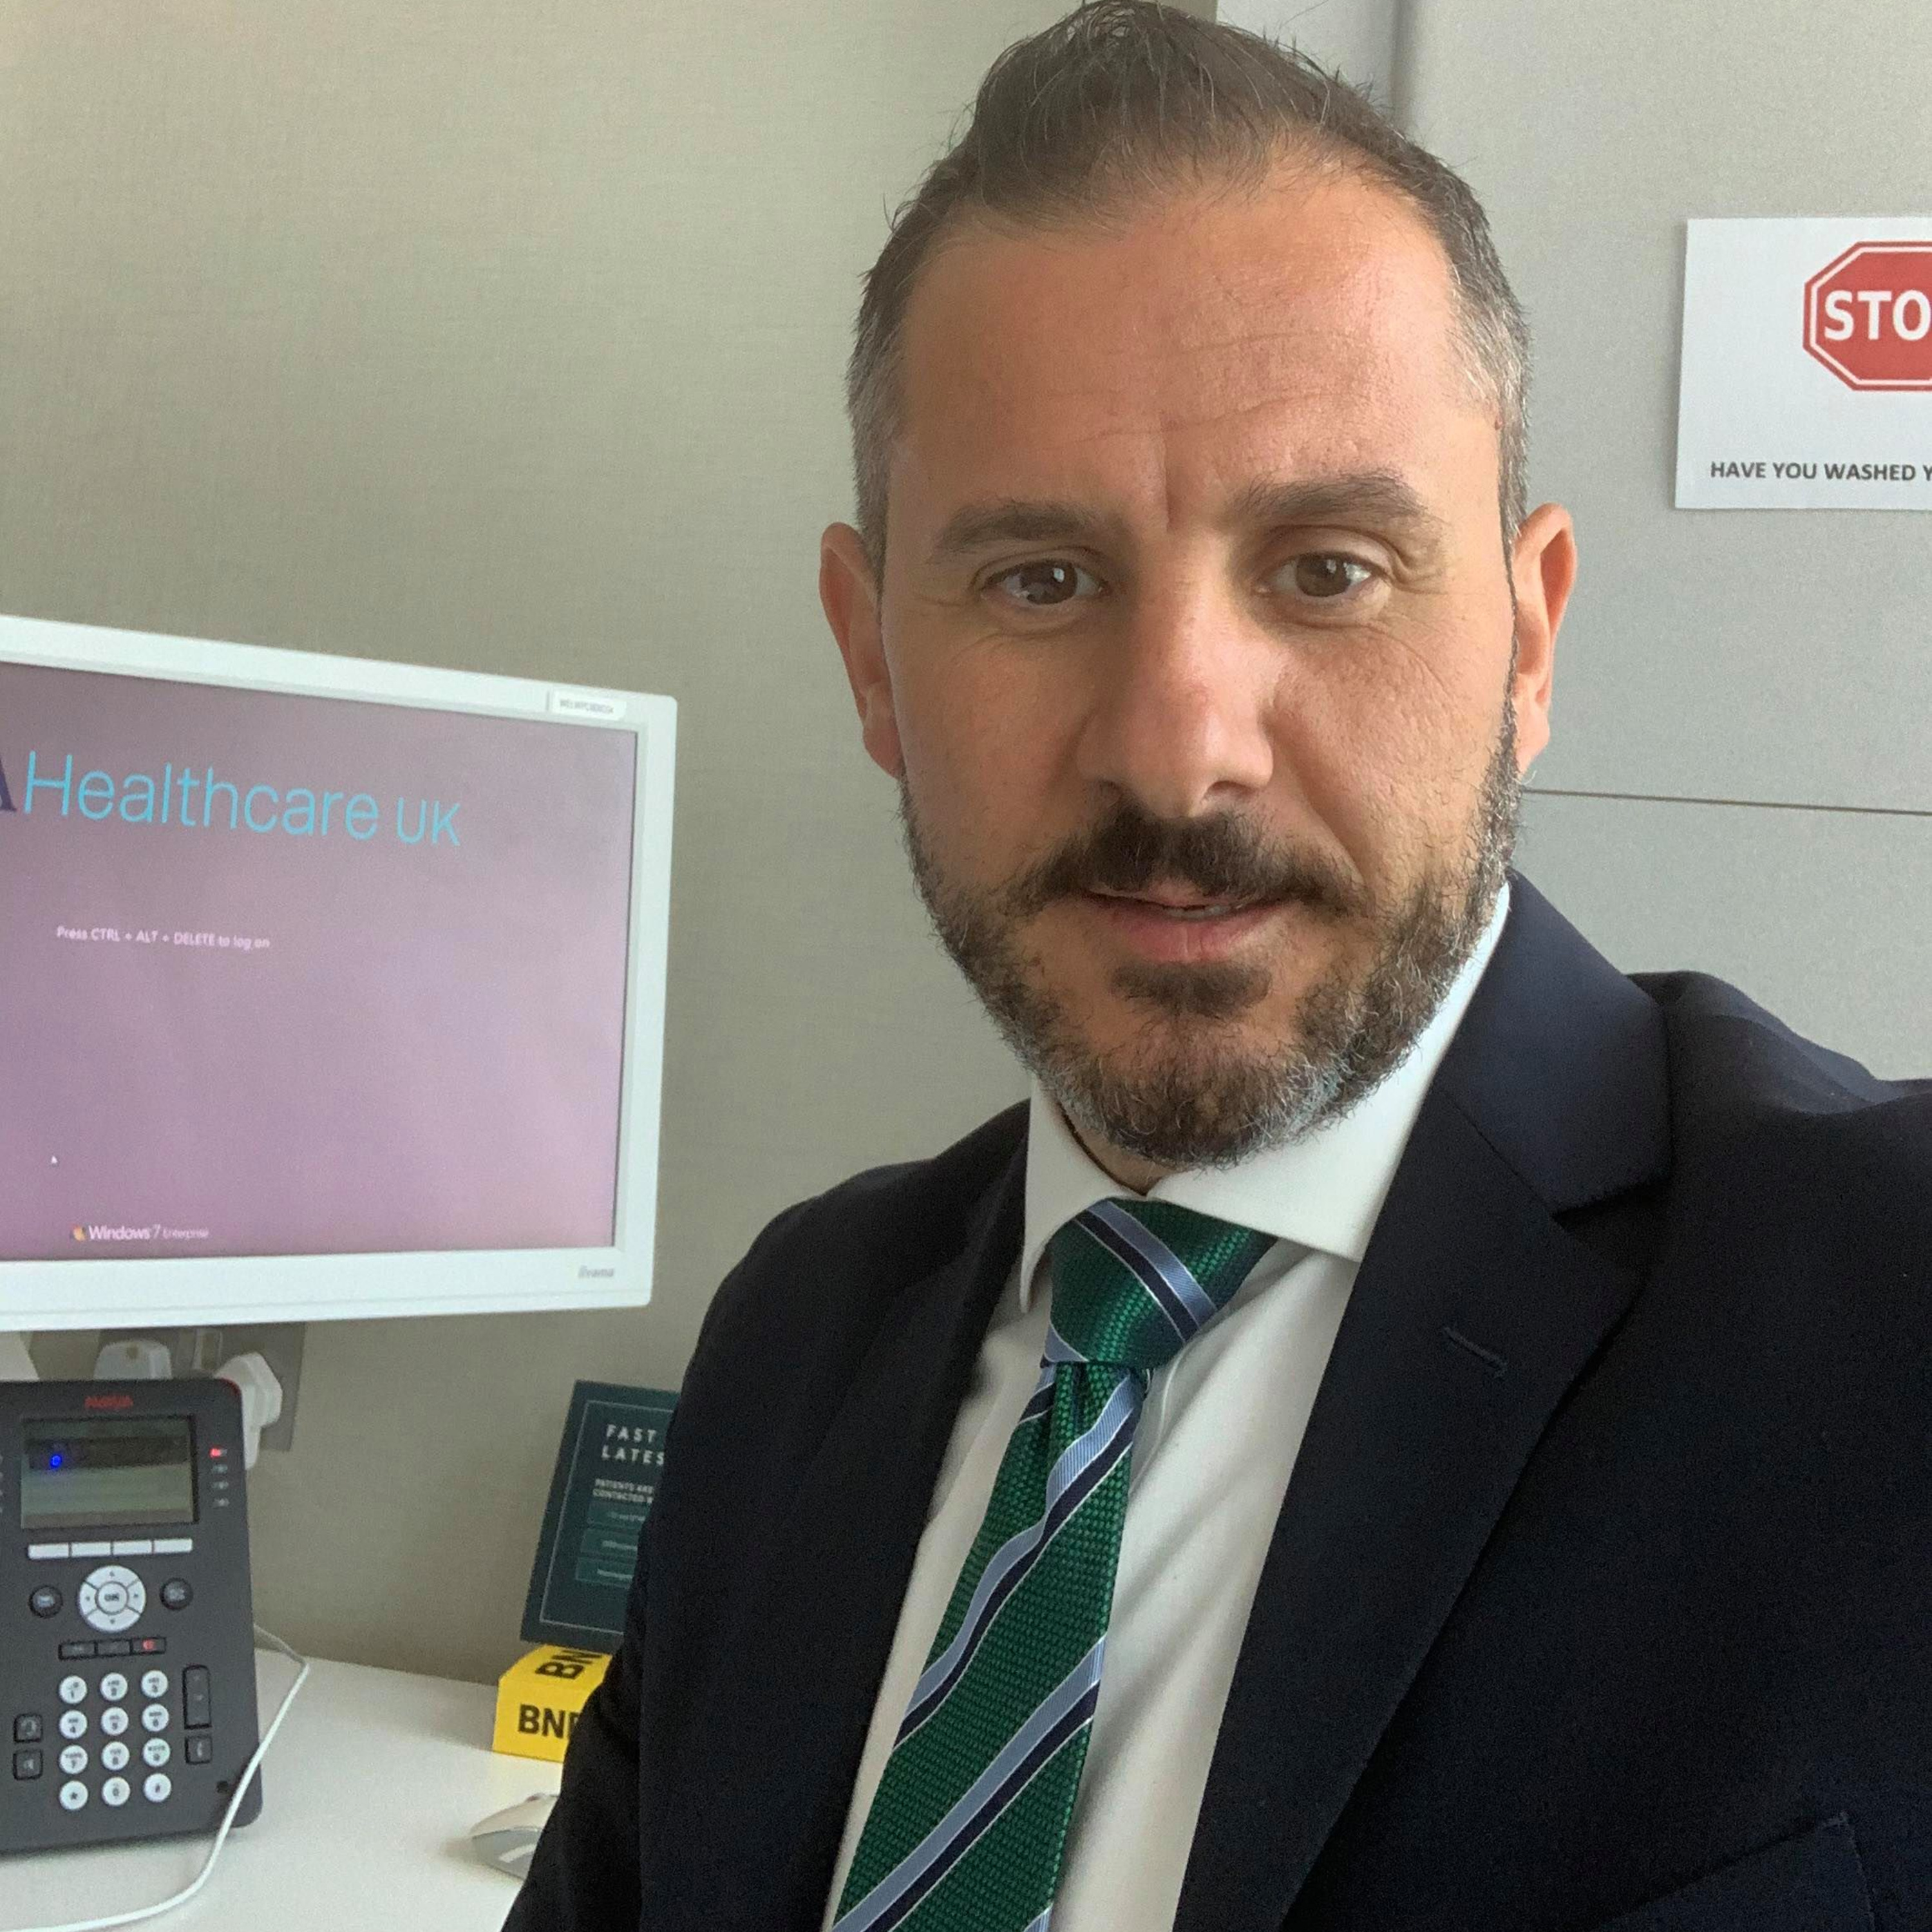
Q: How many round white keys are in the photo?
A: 12